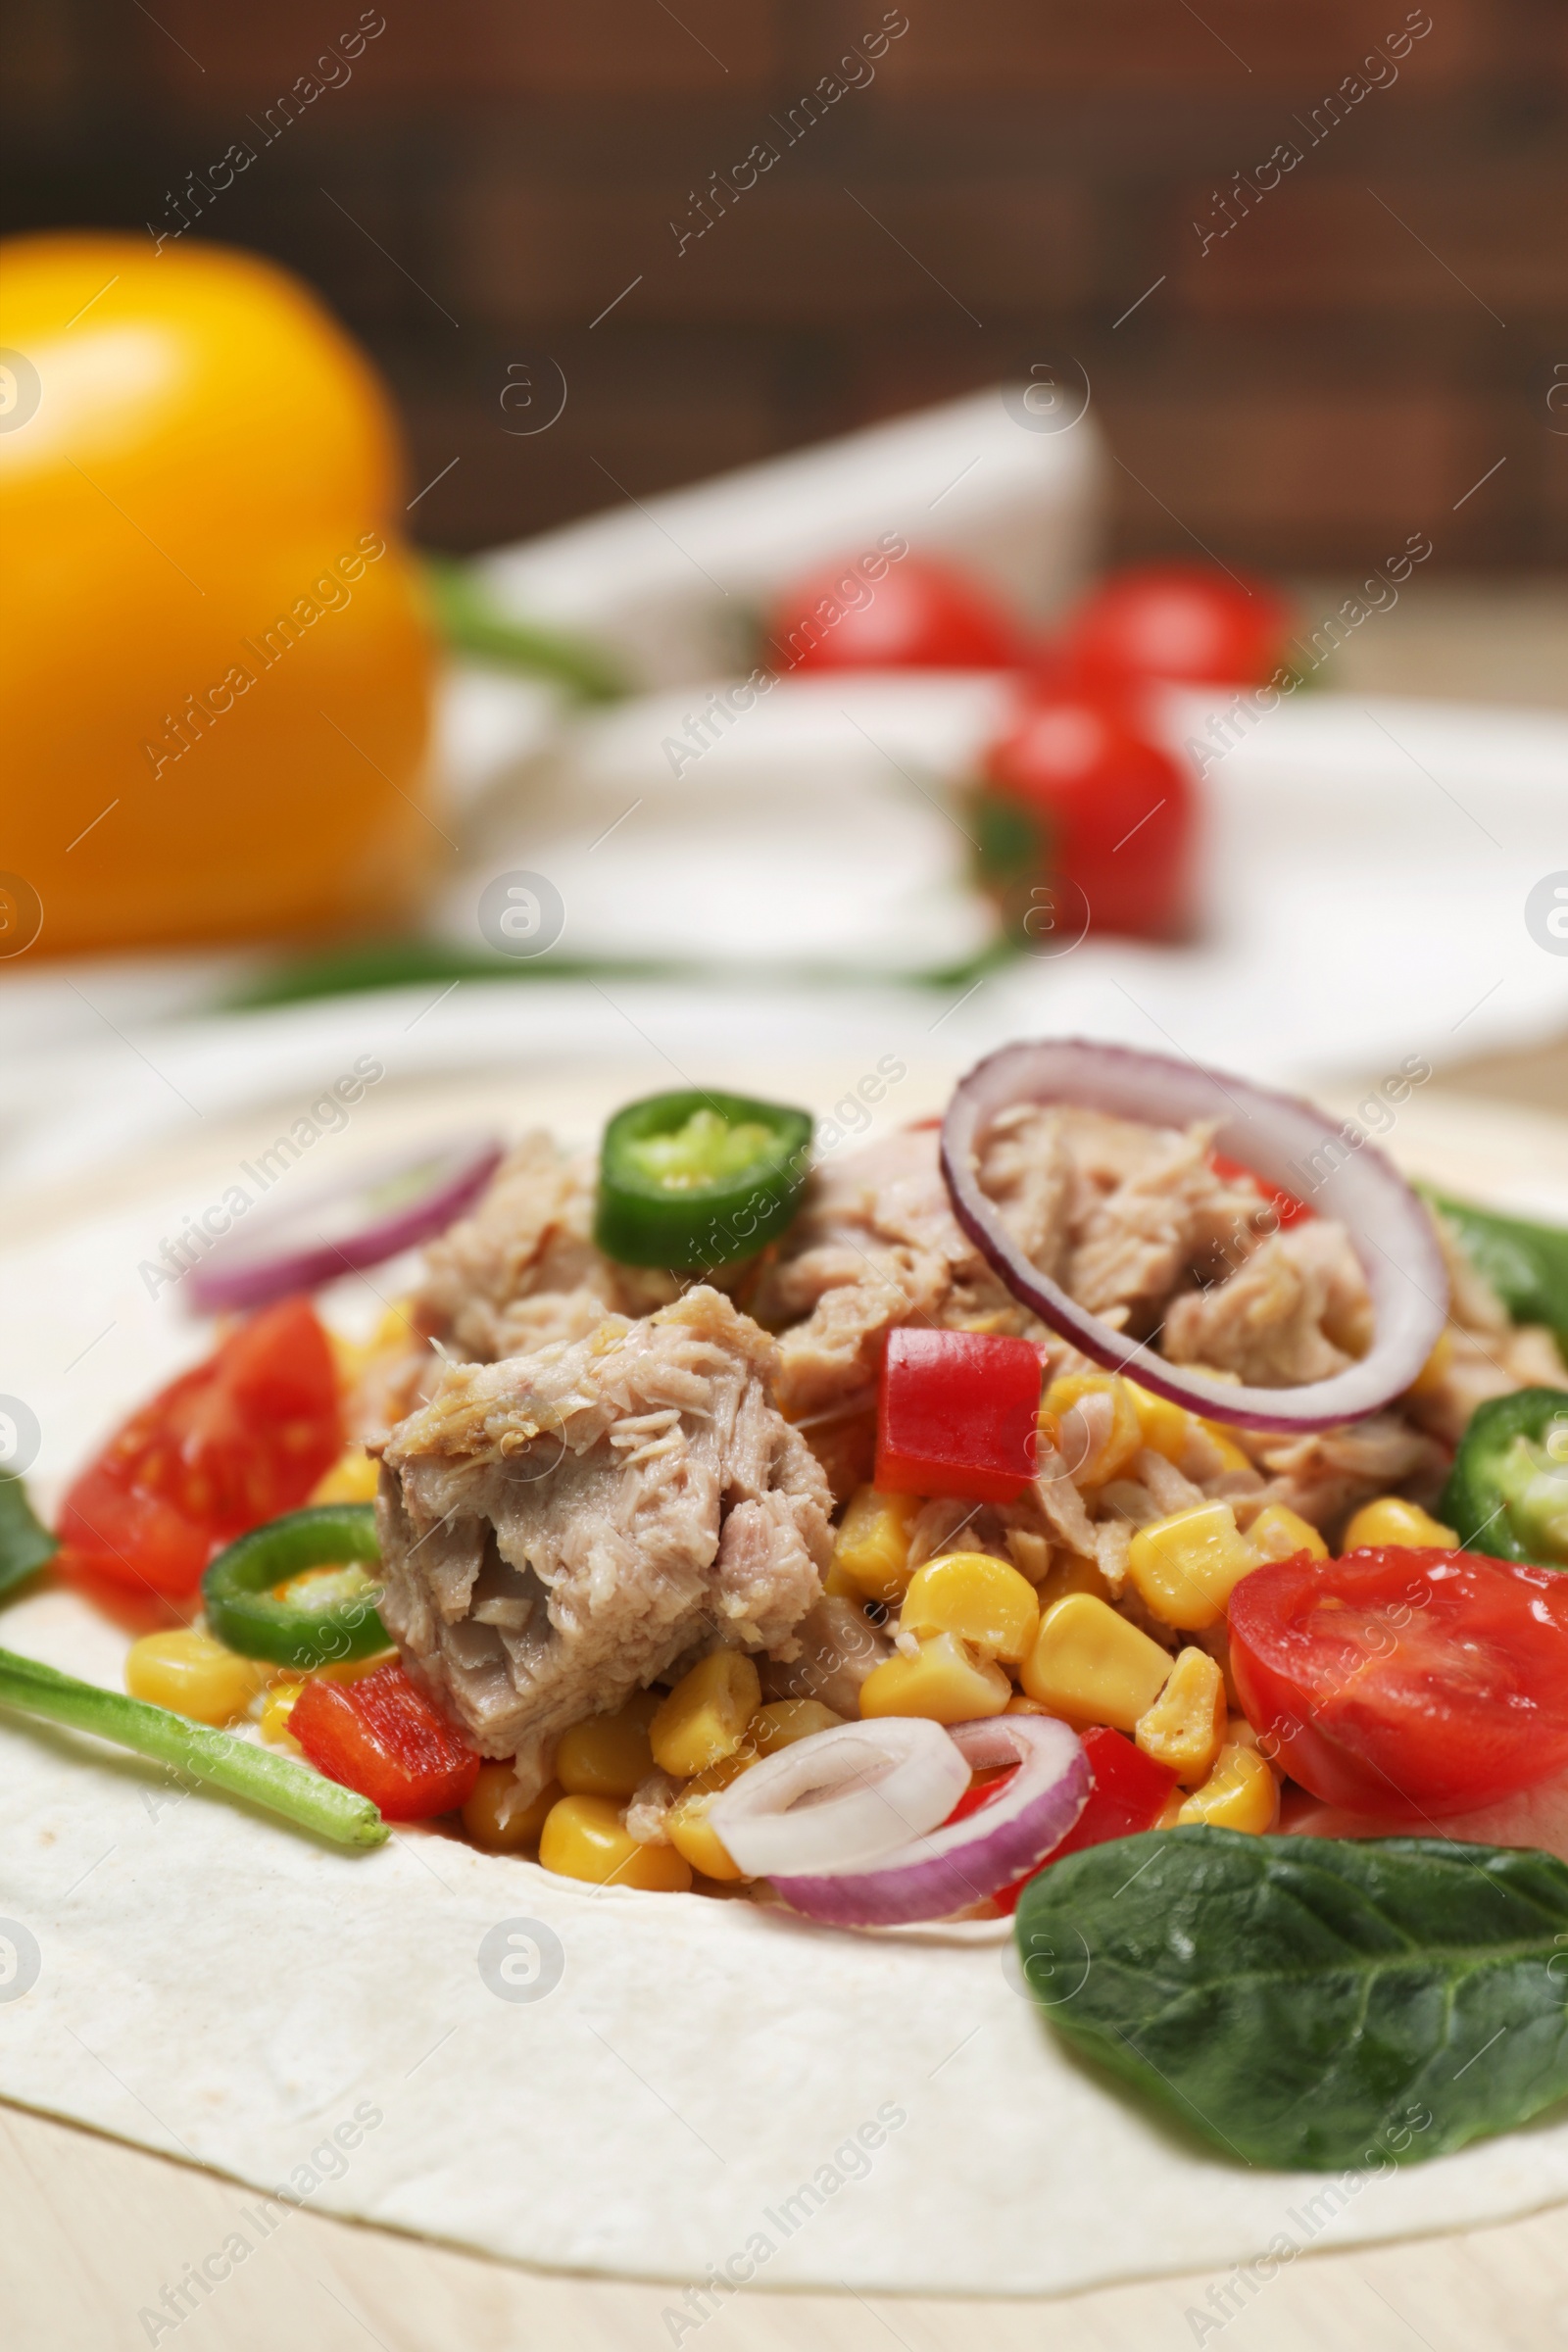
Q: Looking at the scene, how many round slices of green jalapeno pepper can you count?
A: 3